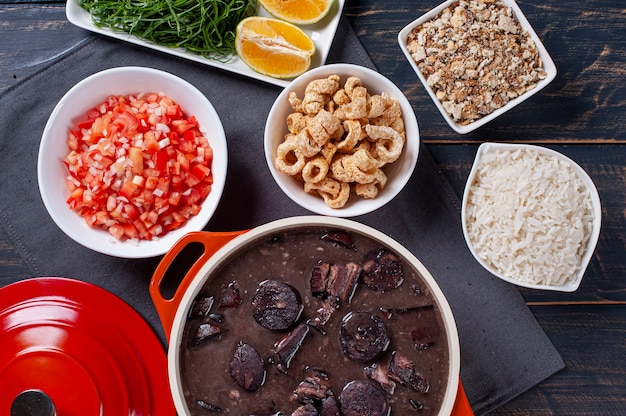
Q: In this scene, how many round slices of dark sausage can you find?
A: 5